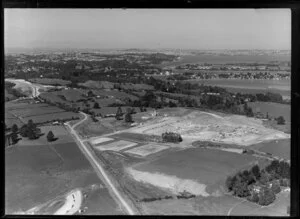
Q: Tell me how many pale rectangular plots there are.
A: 3